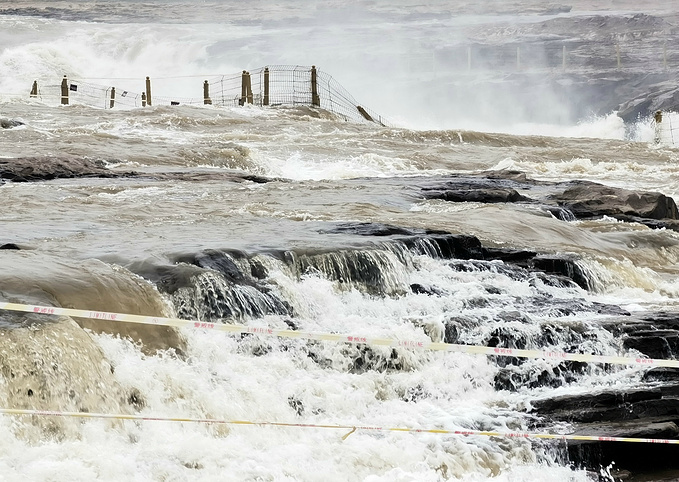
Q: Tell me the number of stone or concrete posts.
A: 12